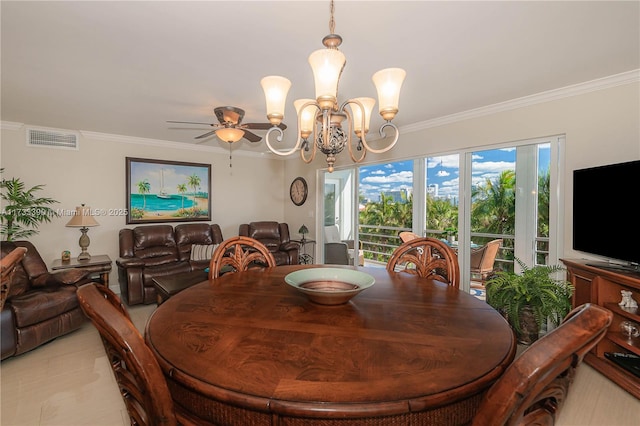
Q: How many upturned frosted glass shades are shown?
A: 5